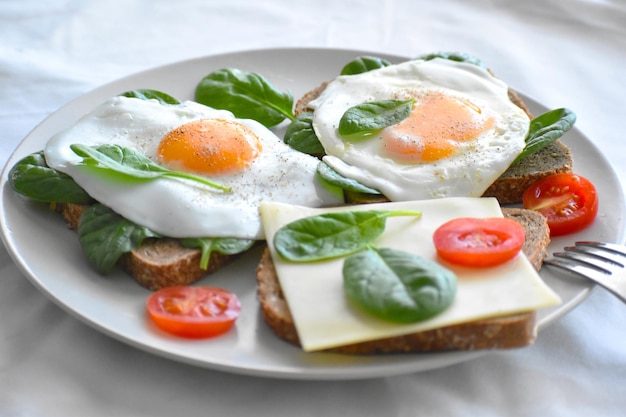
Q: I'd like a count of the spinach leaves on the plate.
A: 14